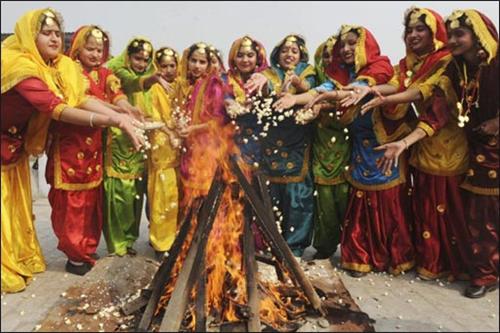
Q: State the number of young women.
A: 12